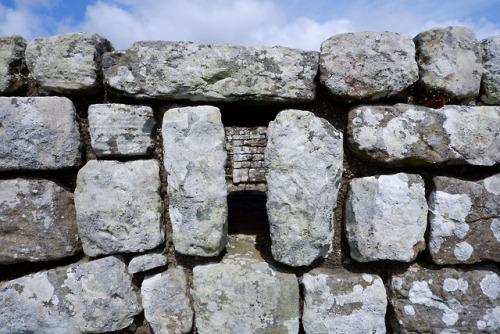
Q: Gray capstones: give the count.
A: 6